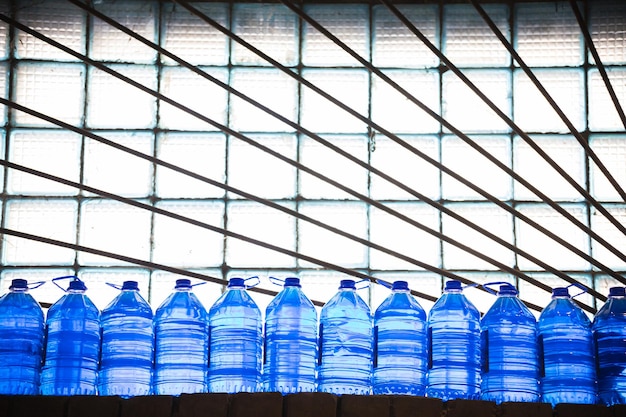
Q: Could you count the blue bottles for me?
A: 12